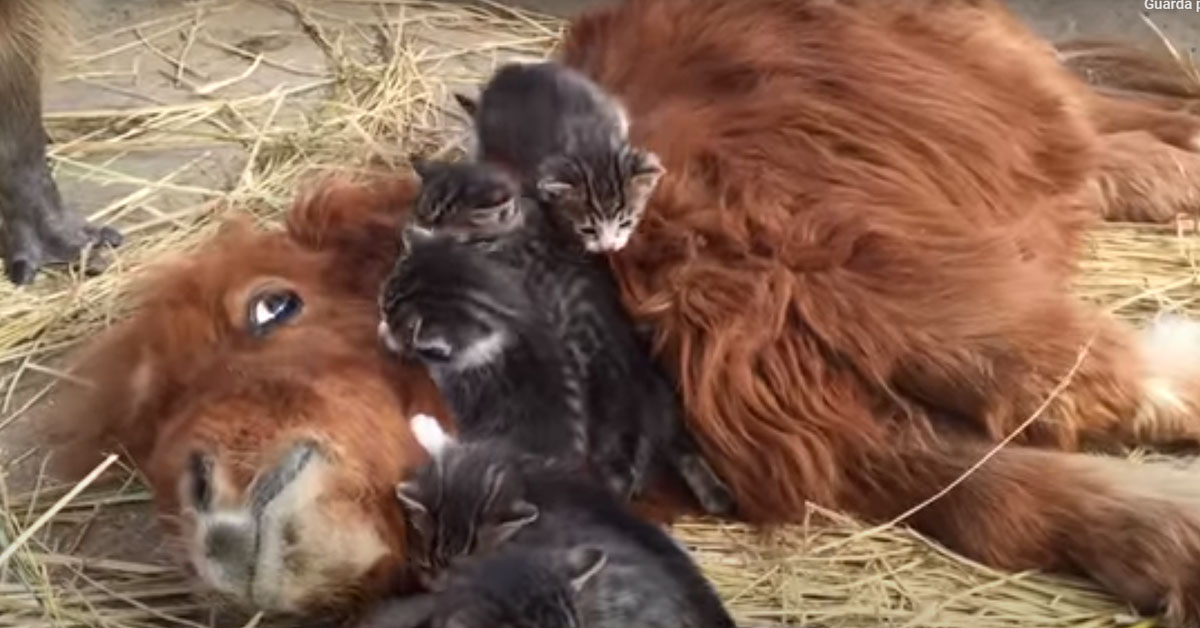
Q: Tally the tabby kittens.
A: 5